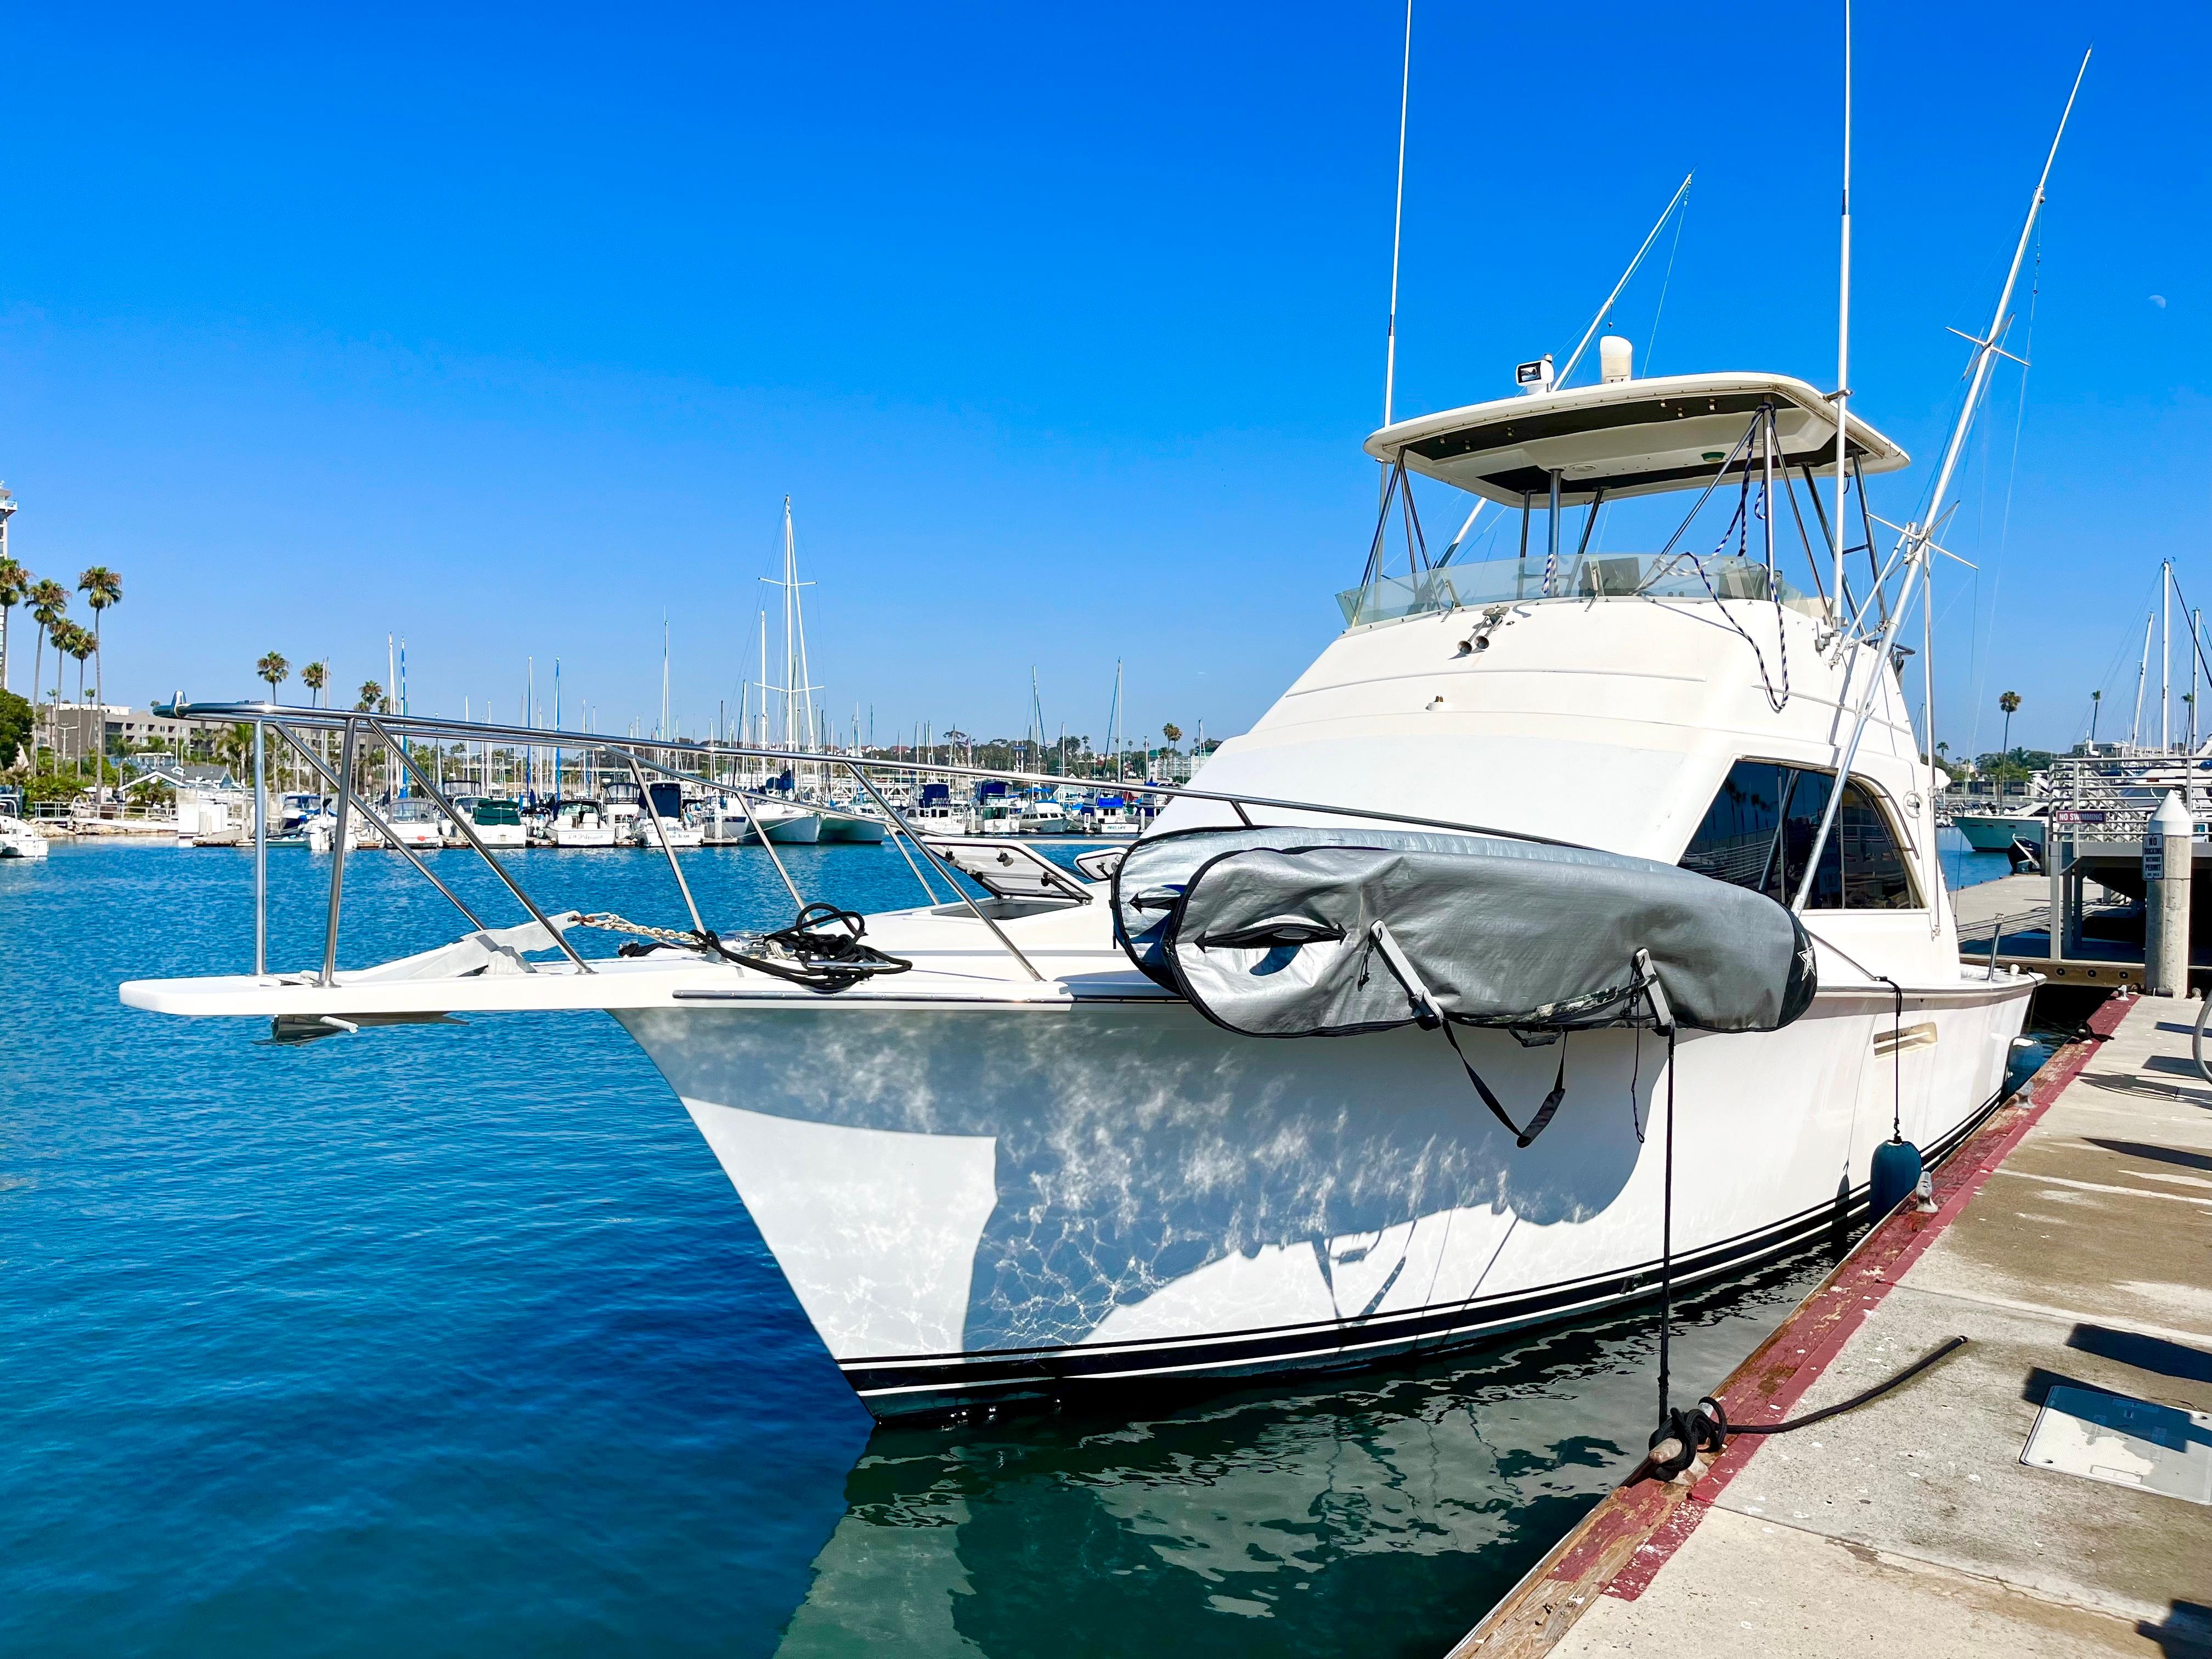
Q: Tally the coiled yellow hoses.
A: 0